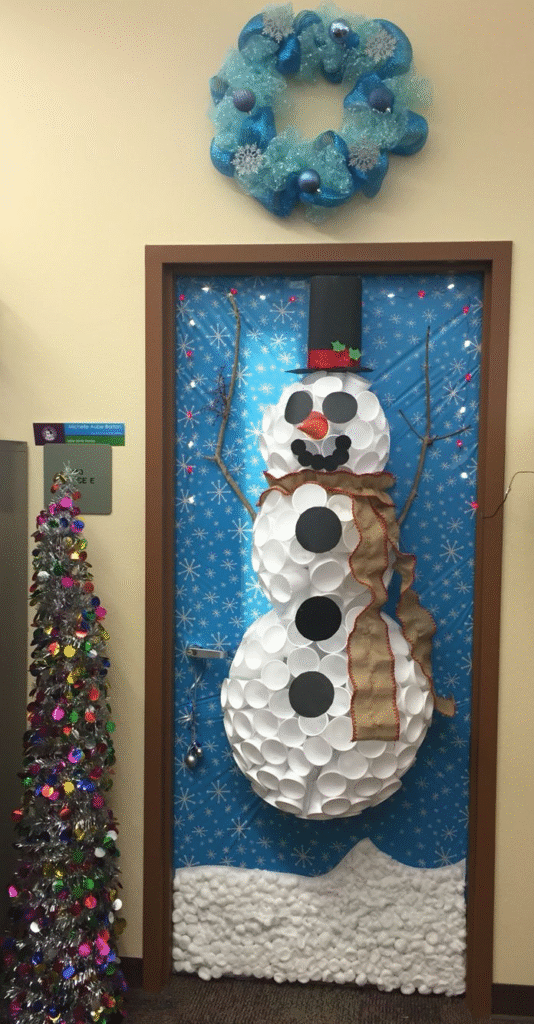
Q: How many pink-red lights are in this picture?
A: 11